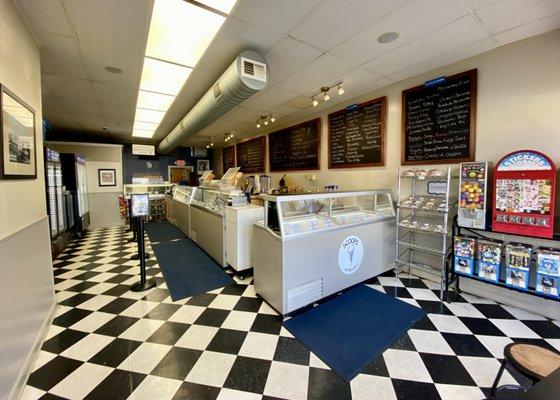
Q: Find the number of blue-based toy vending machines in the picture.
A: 4